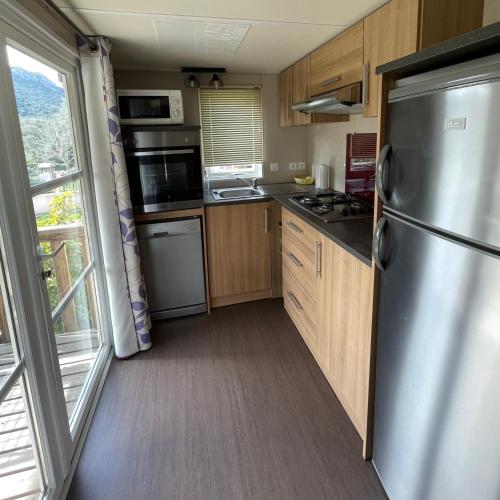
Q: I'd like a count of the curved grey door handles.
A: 2